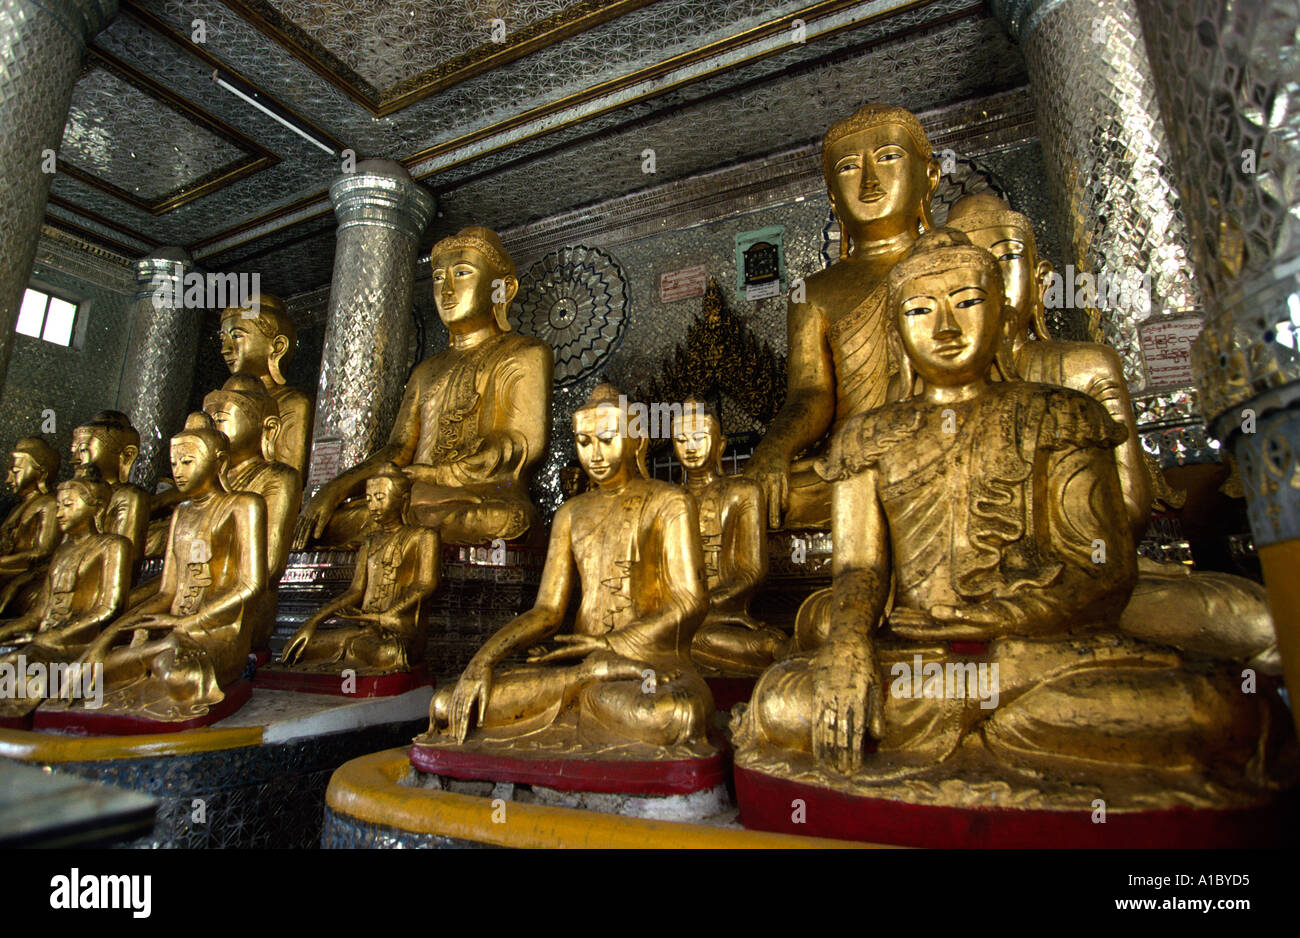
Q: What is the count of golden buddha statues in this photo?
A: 13